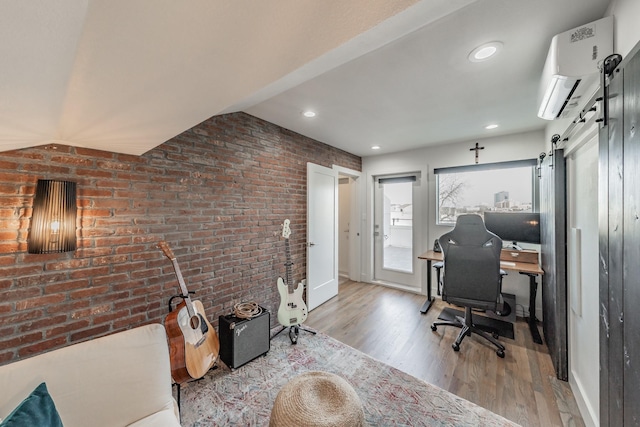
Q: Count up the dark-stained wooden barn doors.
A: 2